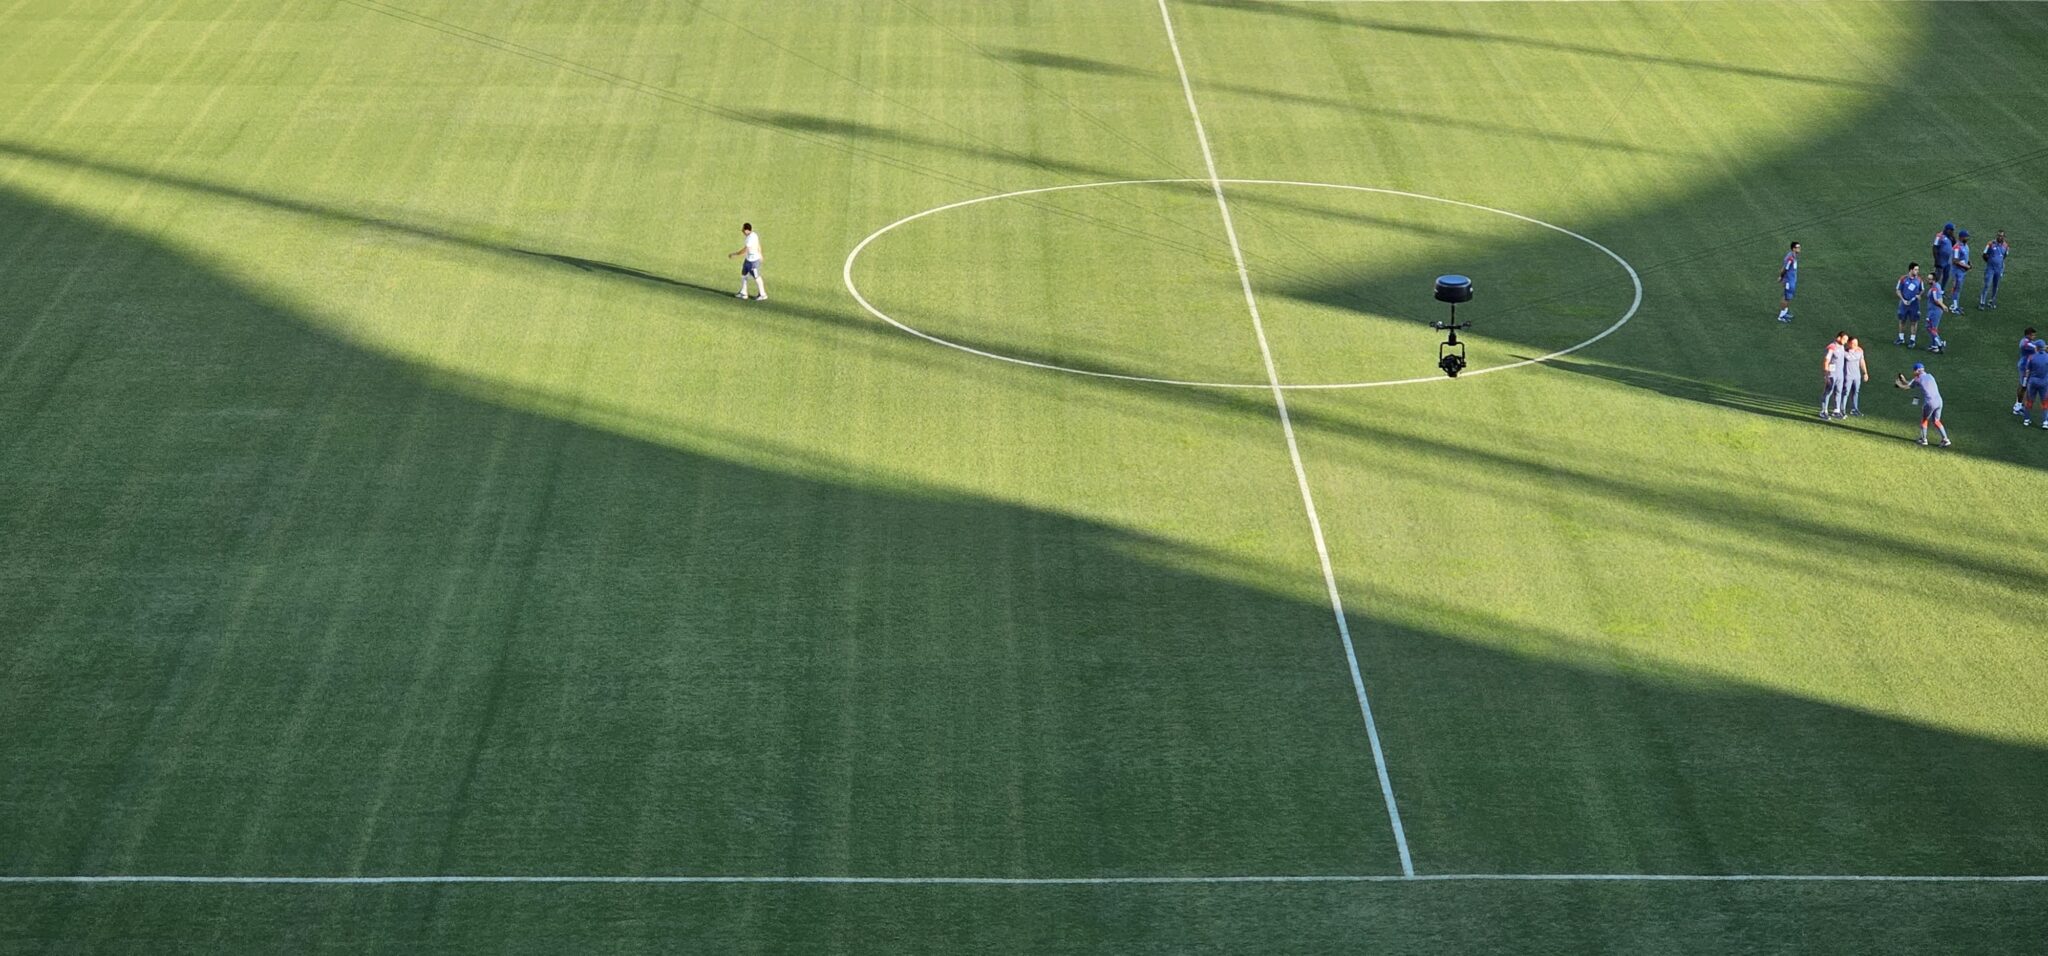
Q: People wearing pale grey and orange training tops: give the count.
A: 3